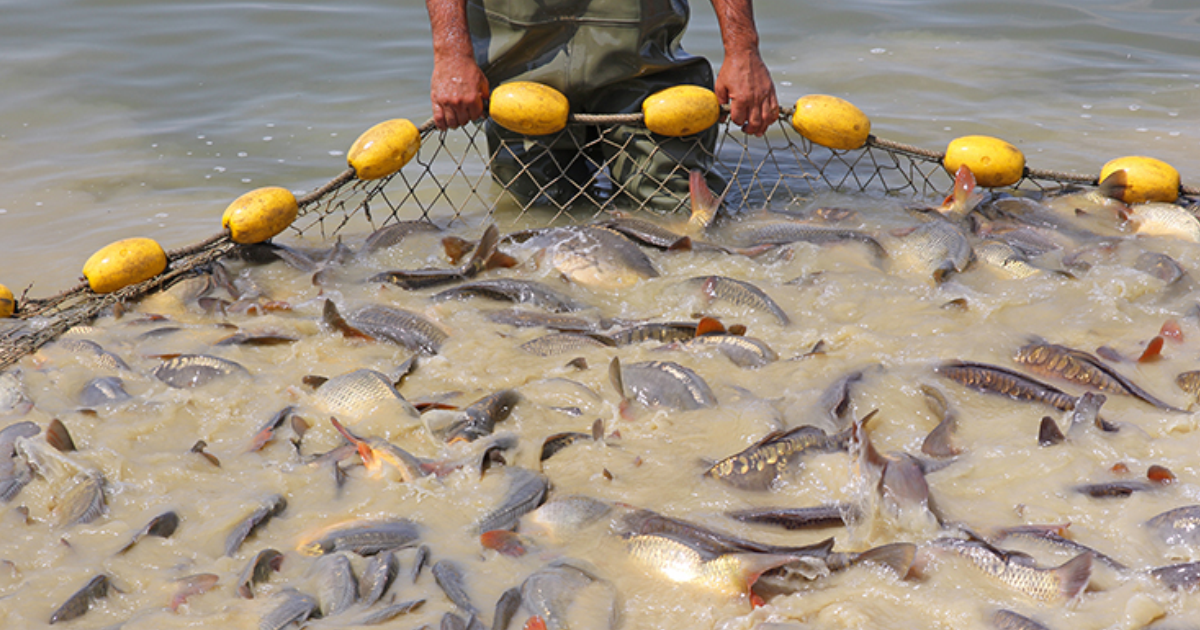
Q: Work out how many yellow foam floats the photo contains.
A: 9